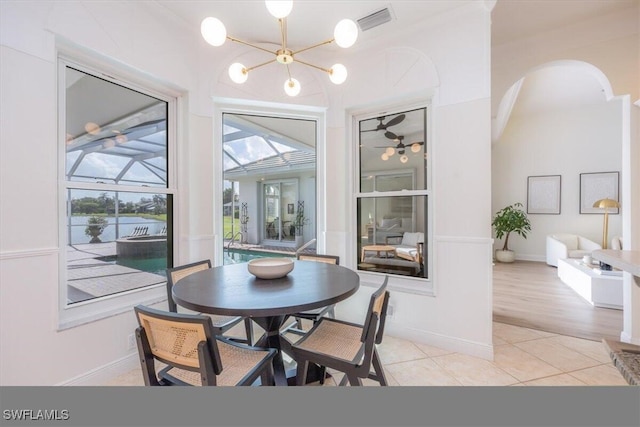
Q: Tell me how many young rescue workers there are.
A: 0